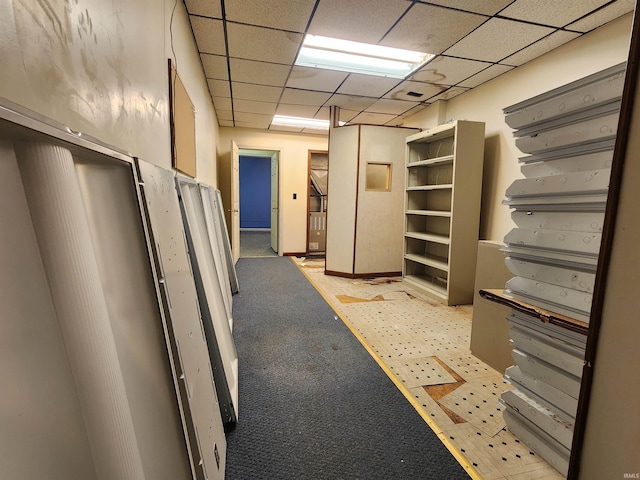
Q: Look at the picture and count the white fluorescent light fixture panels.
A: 2